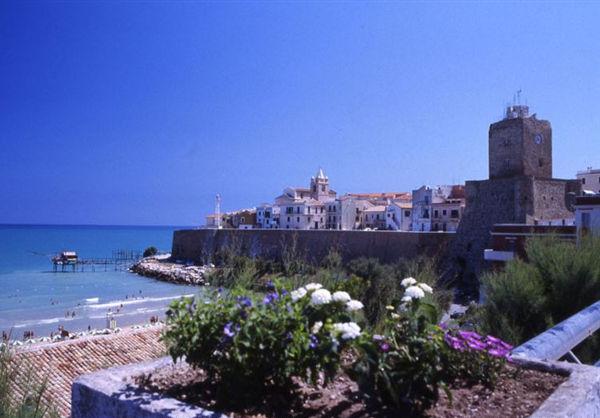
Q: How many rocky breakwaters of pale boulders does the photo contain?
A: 1